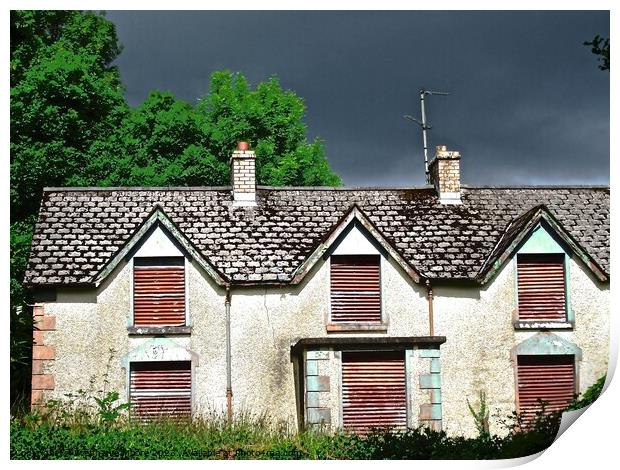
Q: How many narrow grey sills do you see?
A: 3